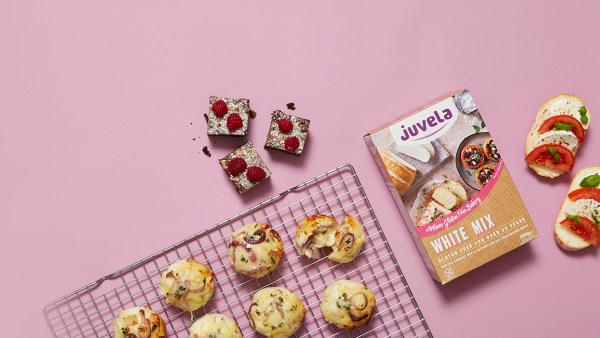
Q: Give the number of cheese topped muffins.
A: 7